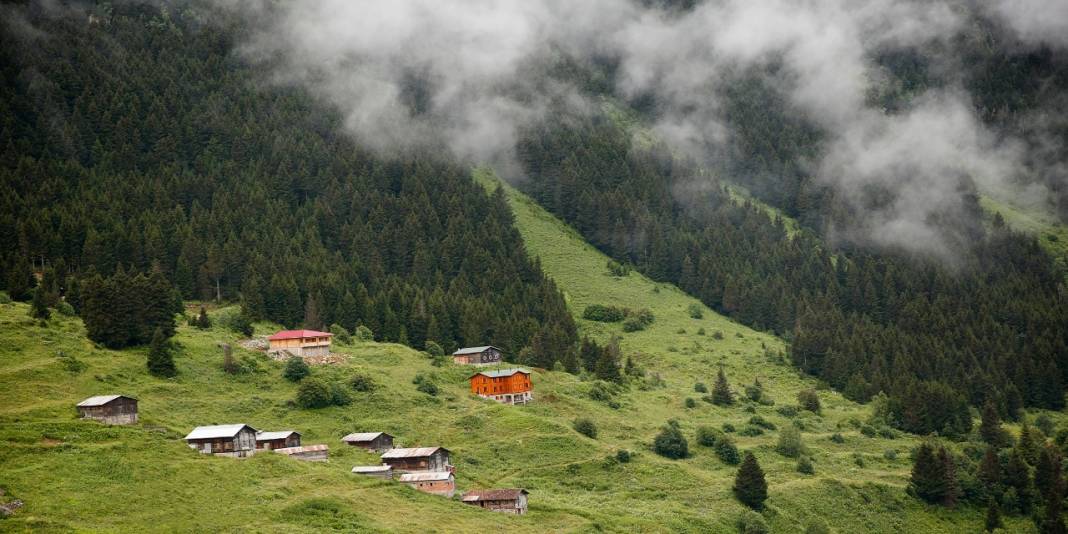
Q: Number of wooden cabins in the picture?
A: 12